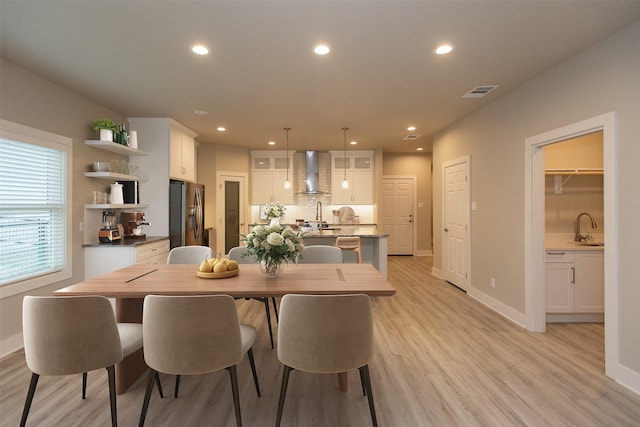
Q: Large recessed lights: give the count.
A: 3